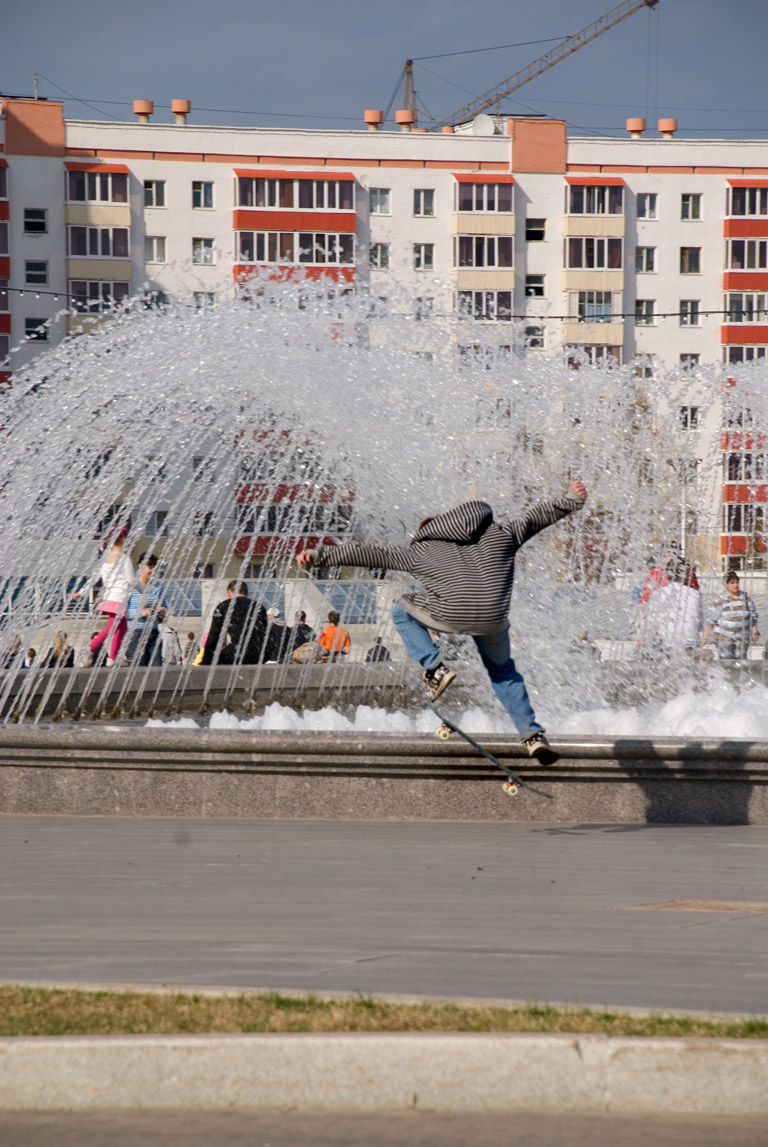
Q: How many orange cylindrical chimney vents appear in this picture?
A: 6